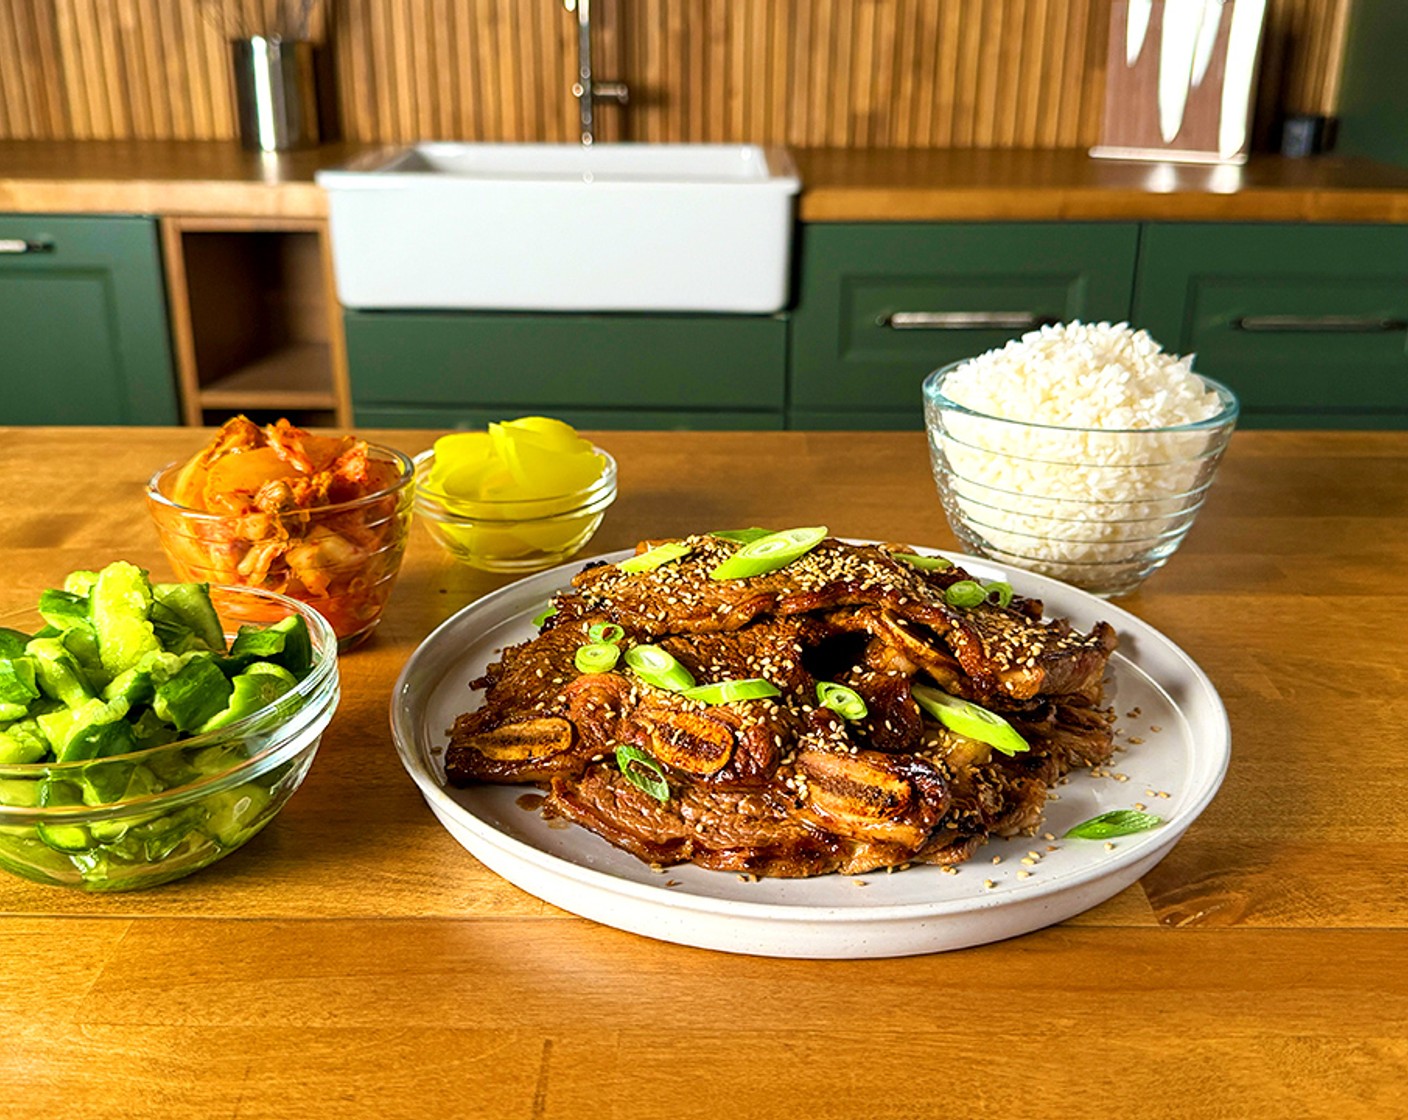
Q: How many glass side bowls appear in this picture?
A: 4